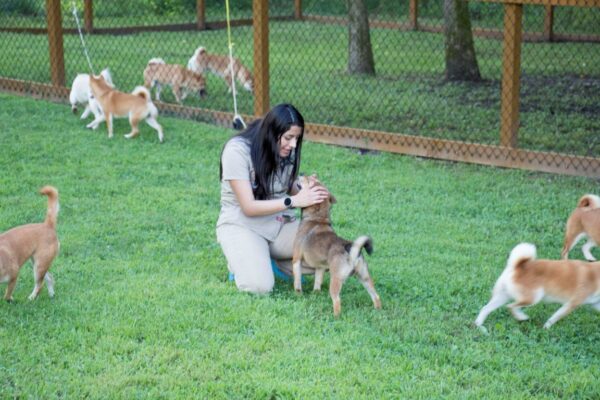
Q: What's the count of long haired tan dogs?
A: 0